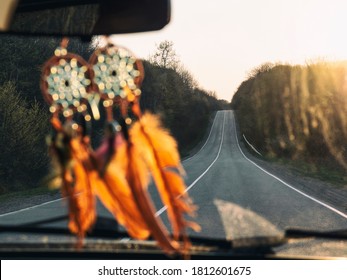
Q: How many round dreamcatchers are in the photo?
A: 2